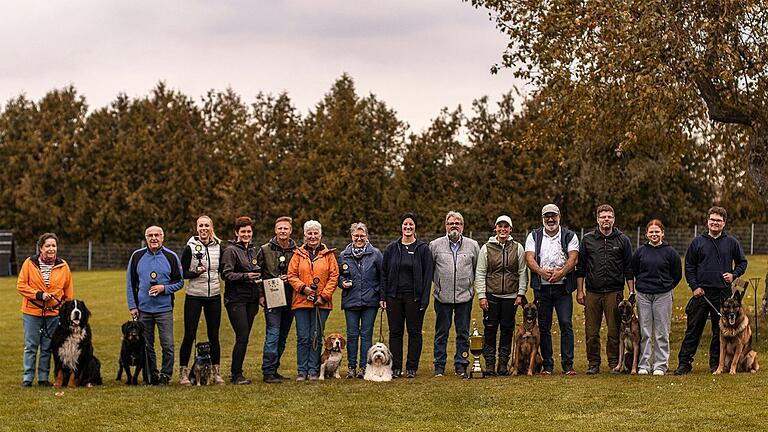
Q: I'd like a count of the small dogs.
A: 3